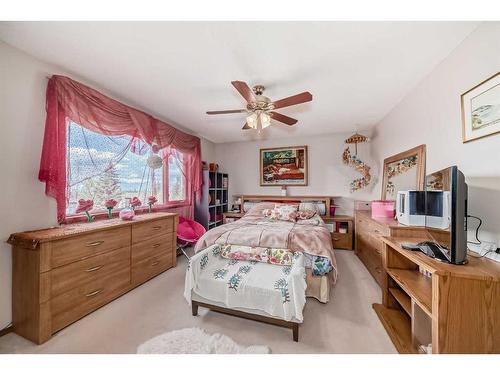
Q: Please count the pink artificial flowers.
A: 4